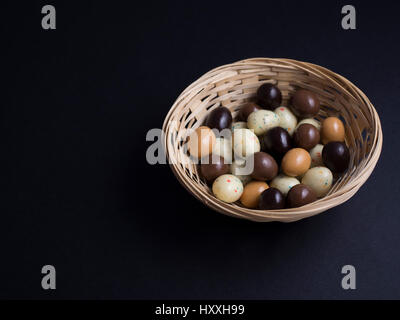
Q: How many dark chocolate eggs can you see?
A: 5